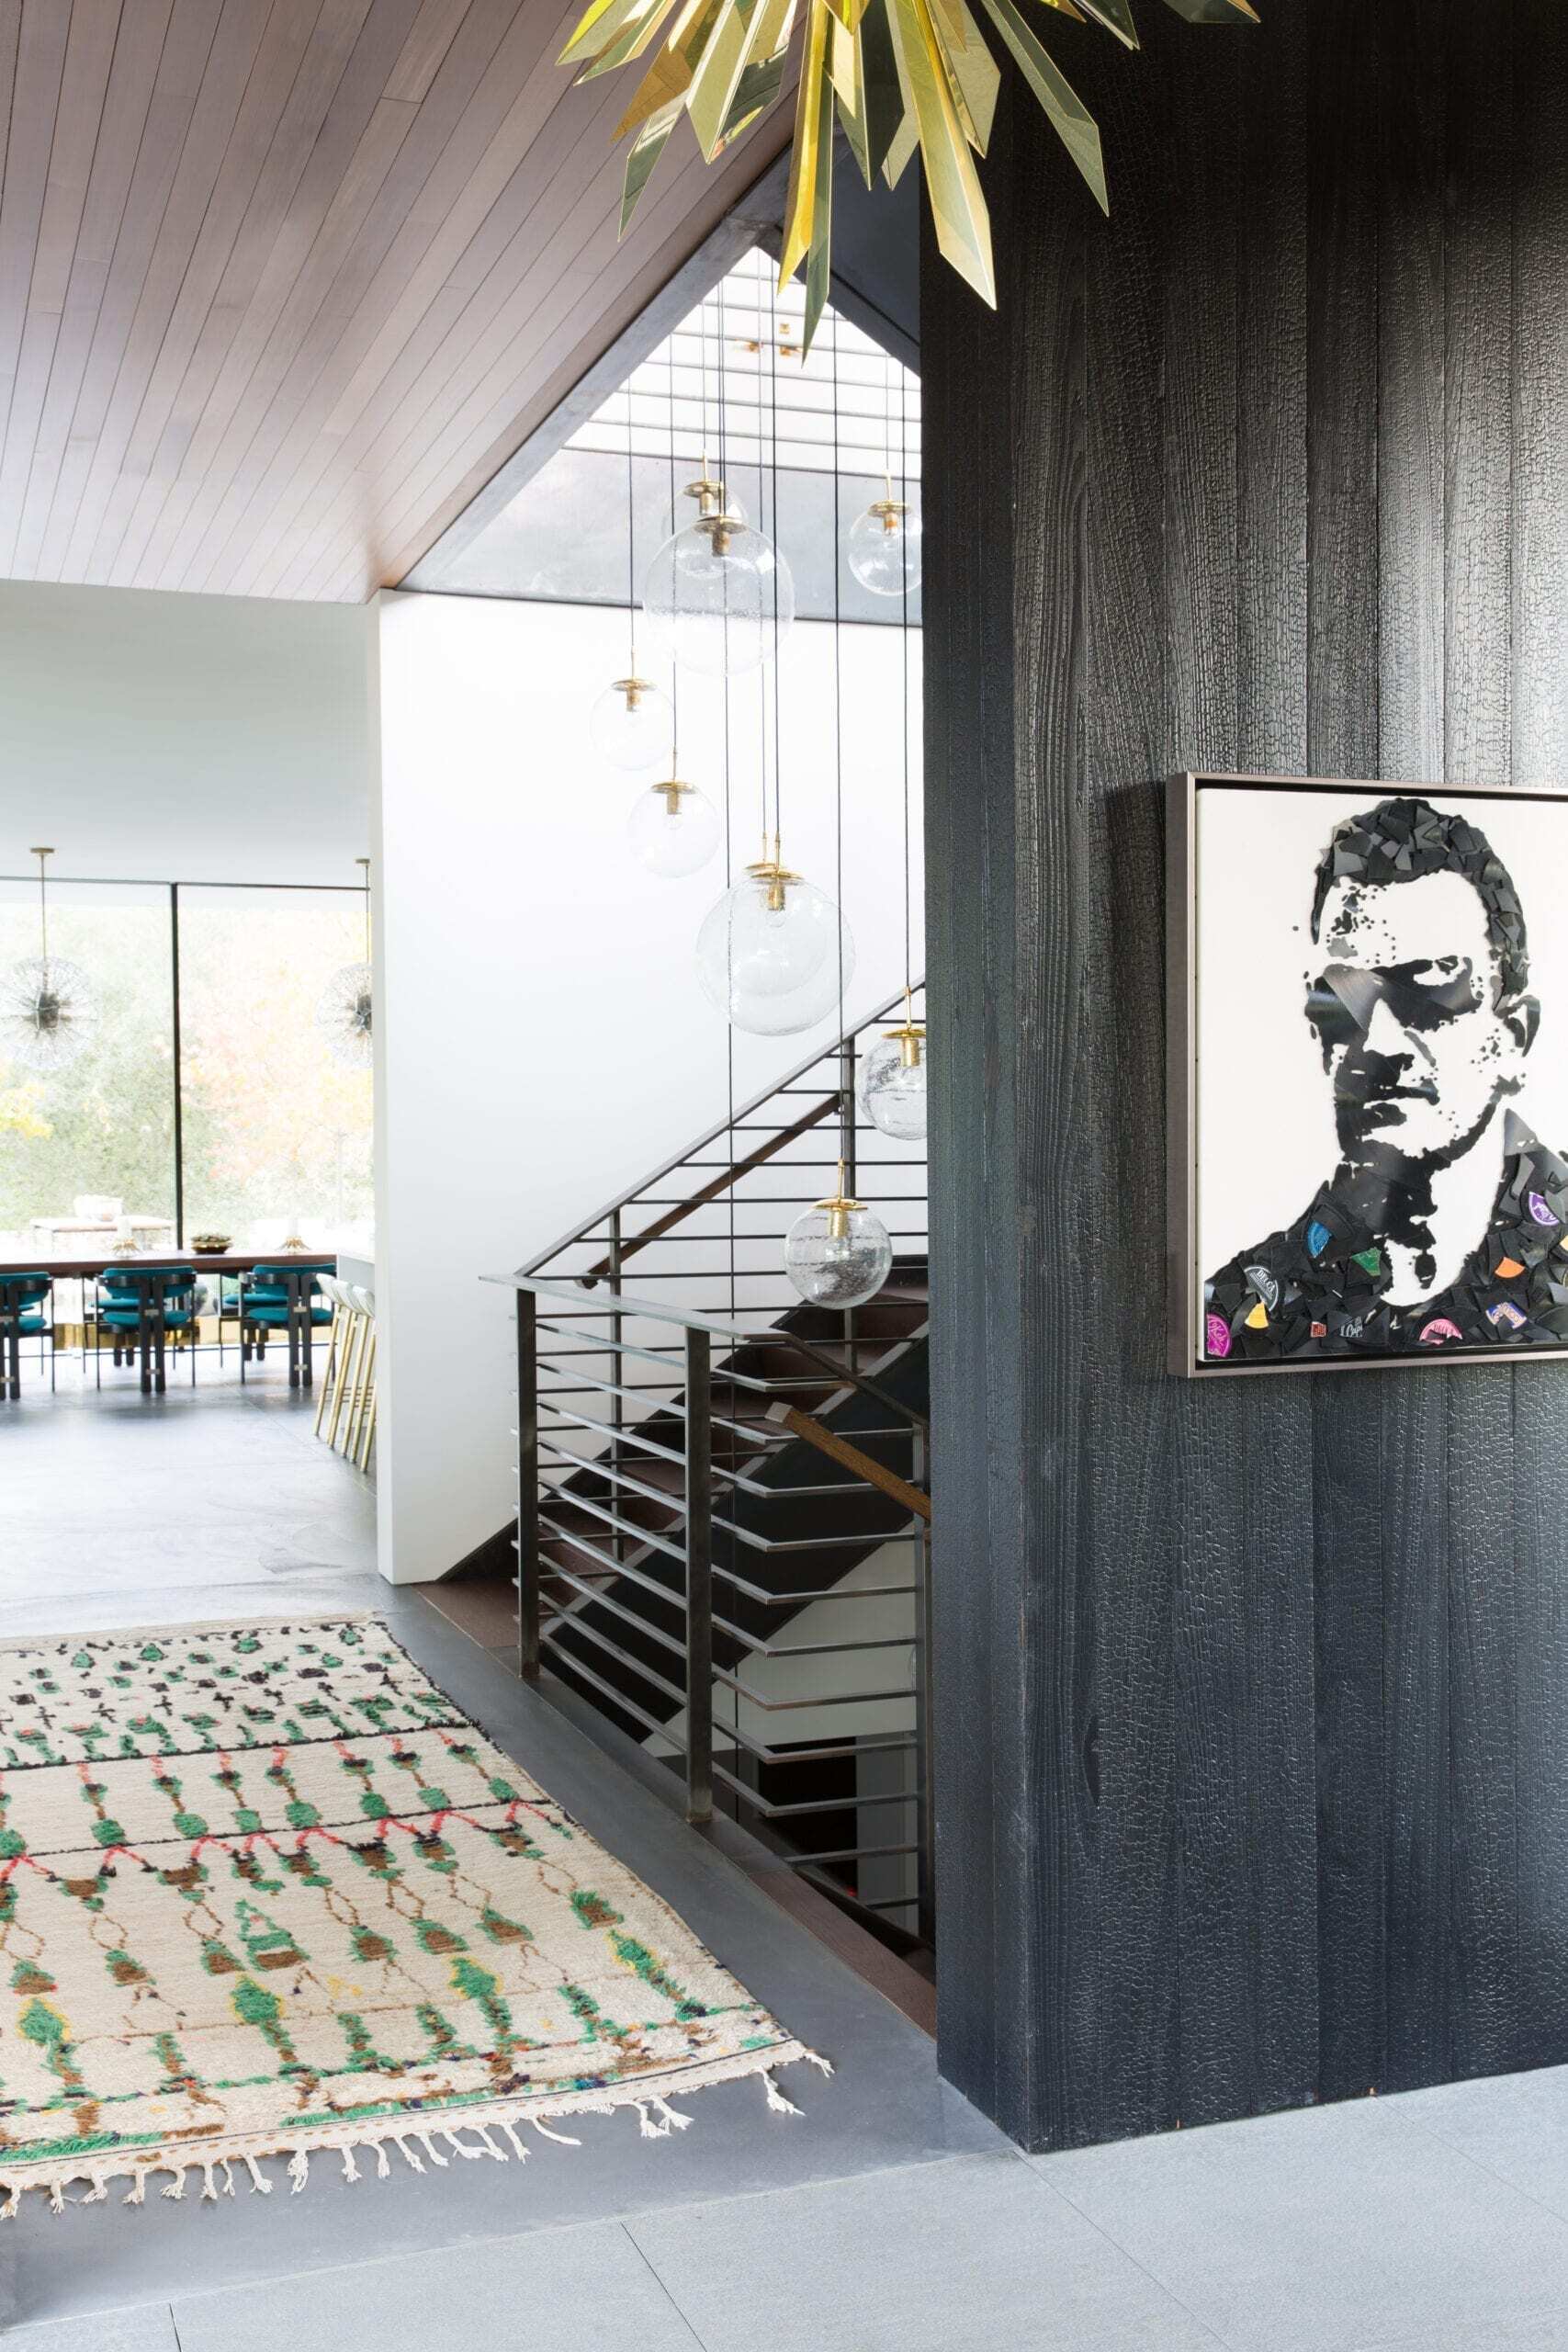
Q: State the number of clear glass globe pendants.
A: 9